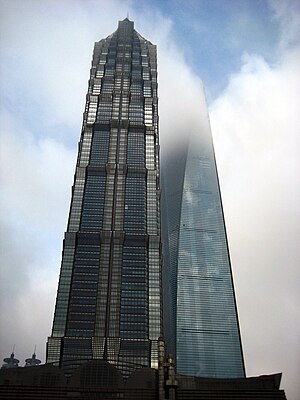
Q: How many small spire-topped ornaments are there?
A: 2